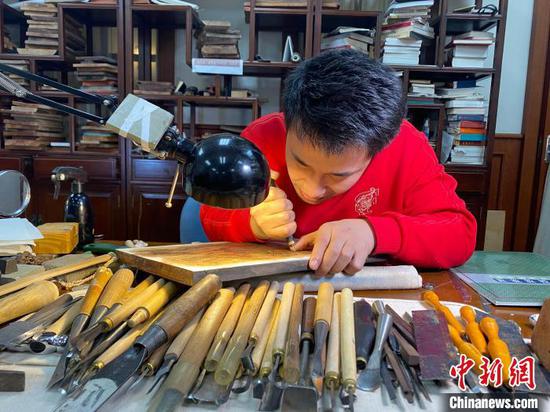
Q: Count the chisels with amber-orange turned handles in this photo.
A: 4